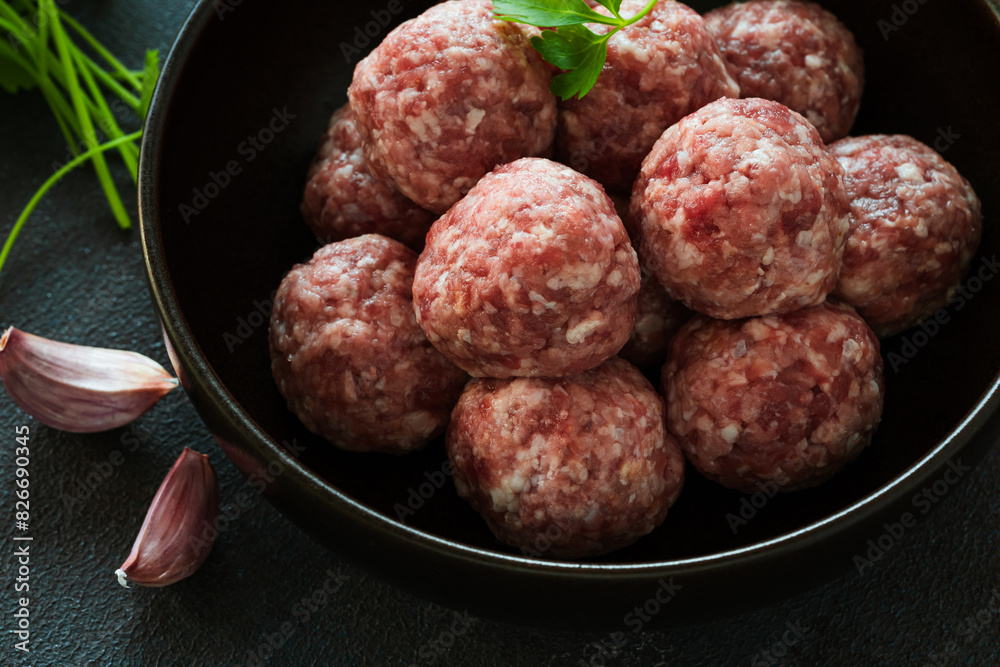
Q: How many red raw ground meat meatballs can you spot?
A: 11